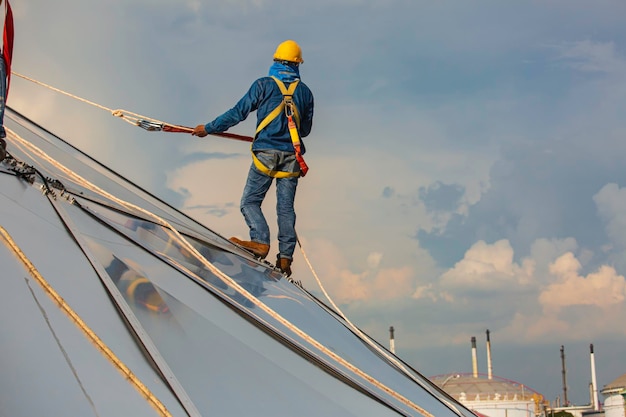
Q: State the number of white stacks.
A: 4